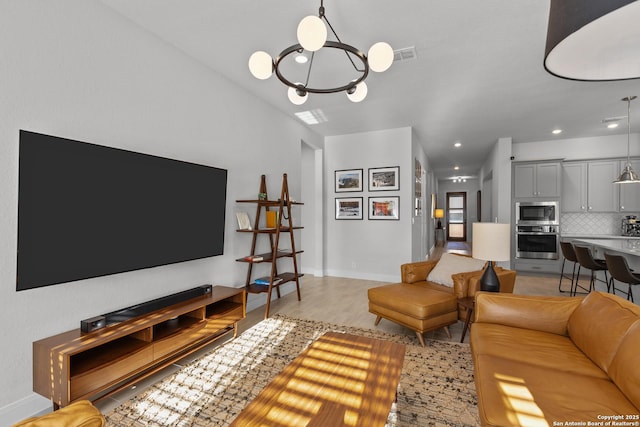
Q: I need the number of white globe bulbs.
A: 5